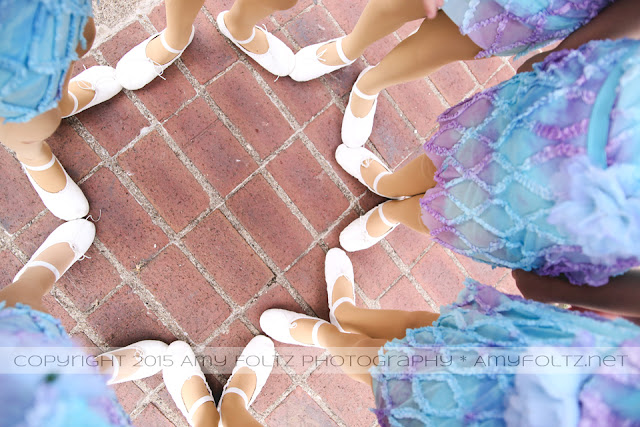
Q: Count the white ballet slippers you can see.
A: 14